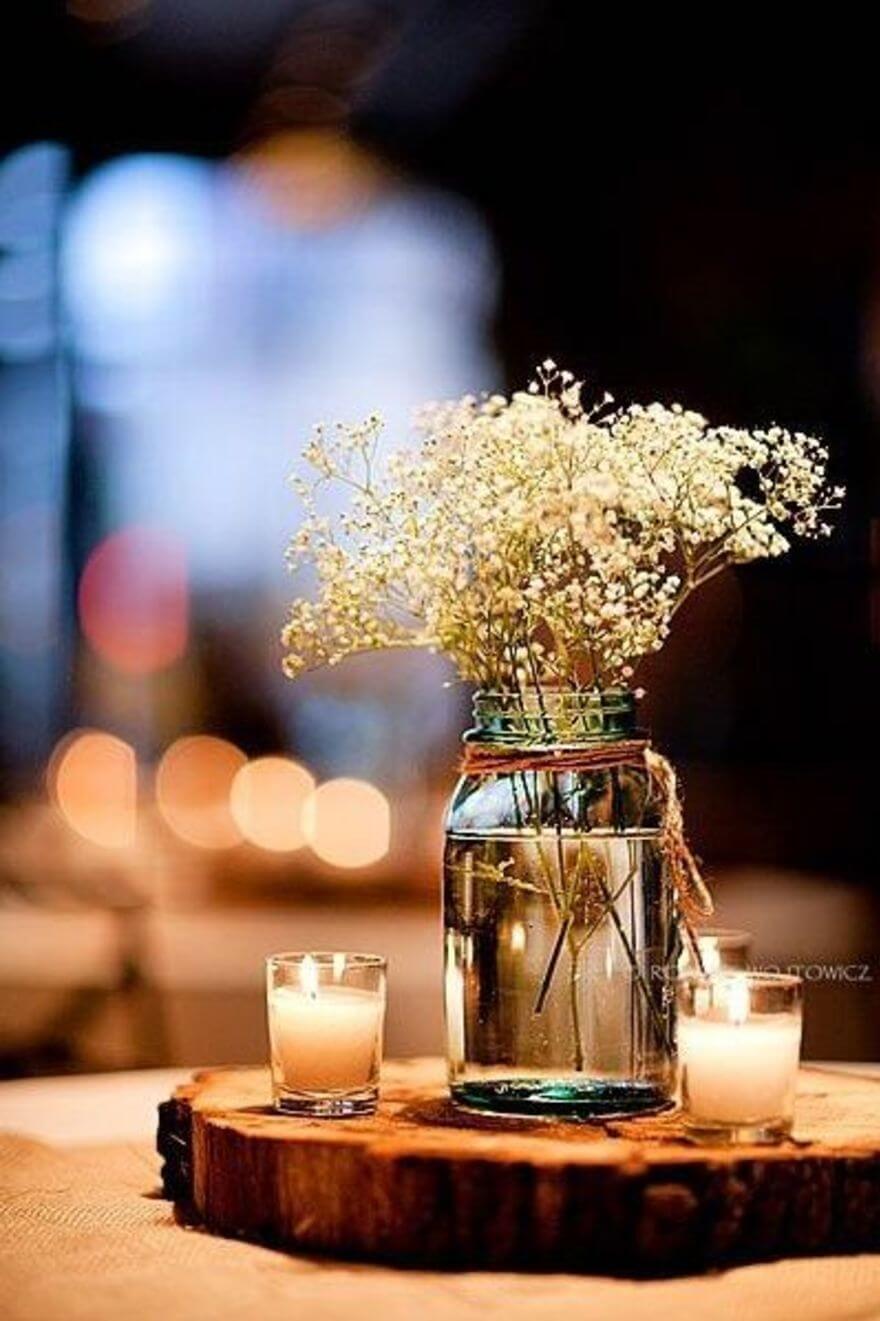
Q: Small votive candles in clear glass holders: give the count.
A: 3